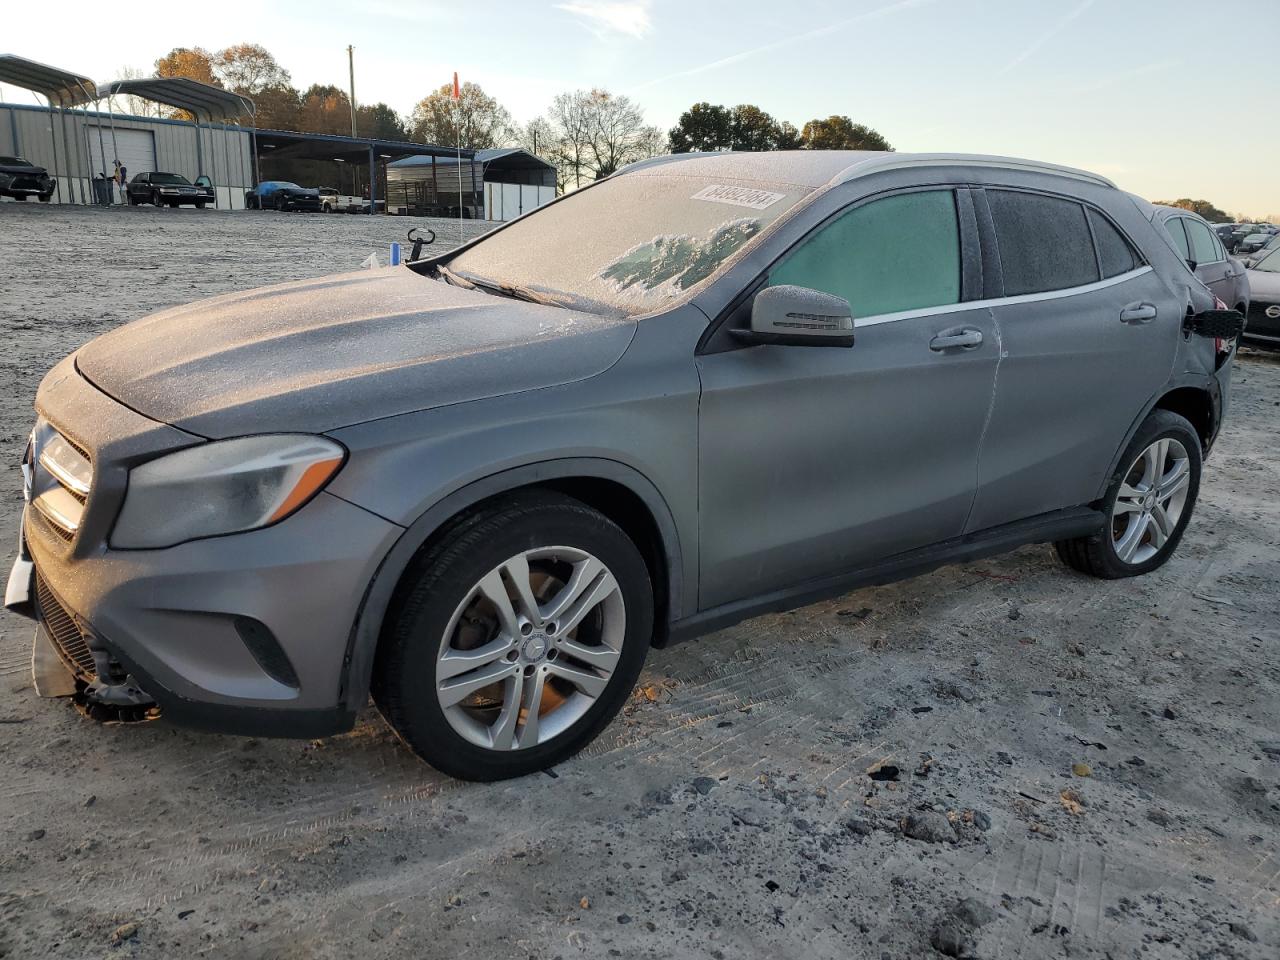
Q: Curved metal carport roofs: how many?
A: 2